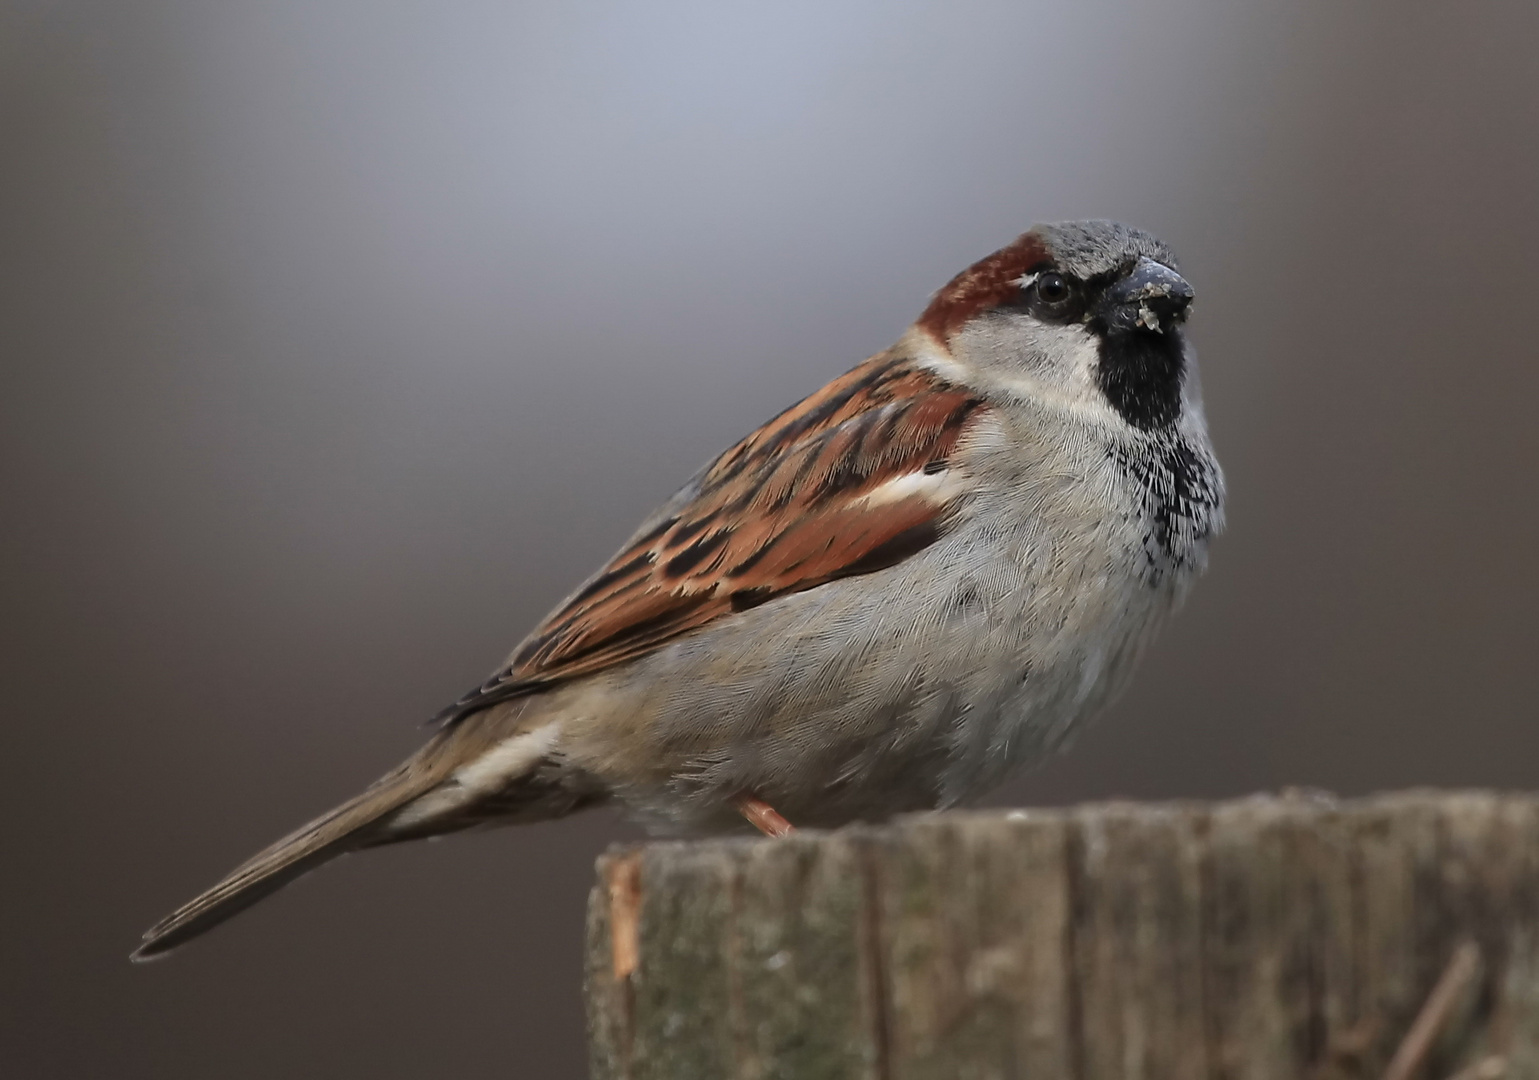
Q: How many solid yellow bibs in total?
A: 0